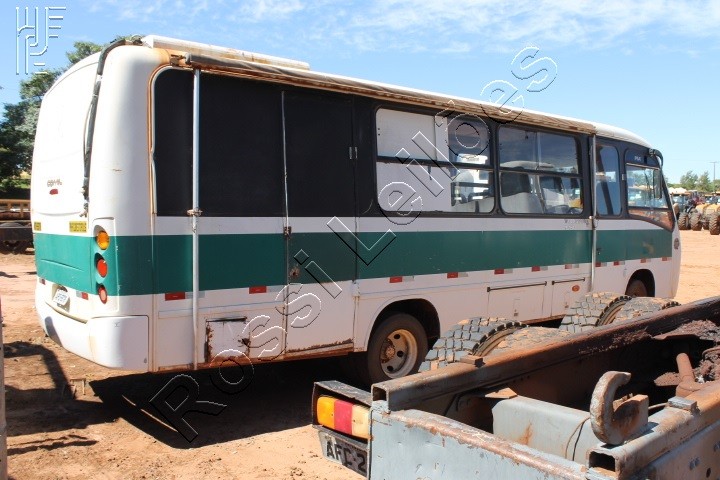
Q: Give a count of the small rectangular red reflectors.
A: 13